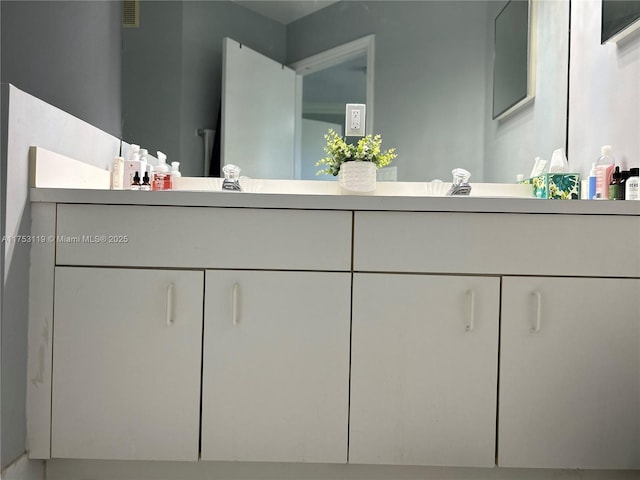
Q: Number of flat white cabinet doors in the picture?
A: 4